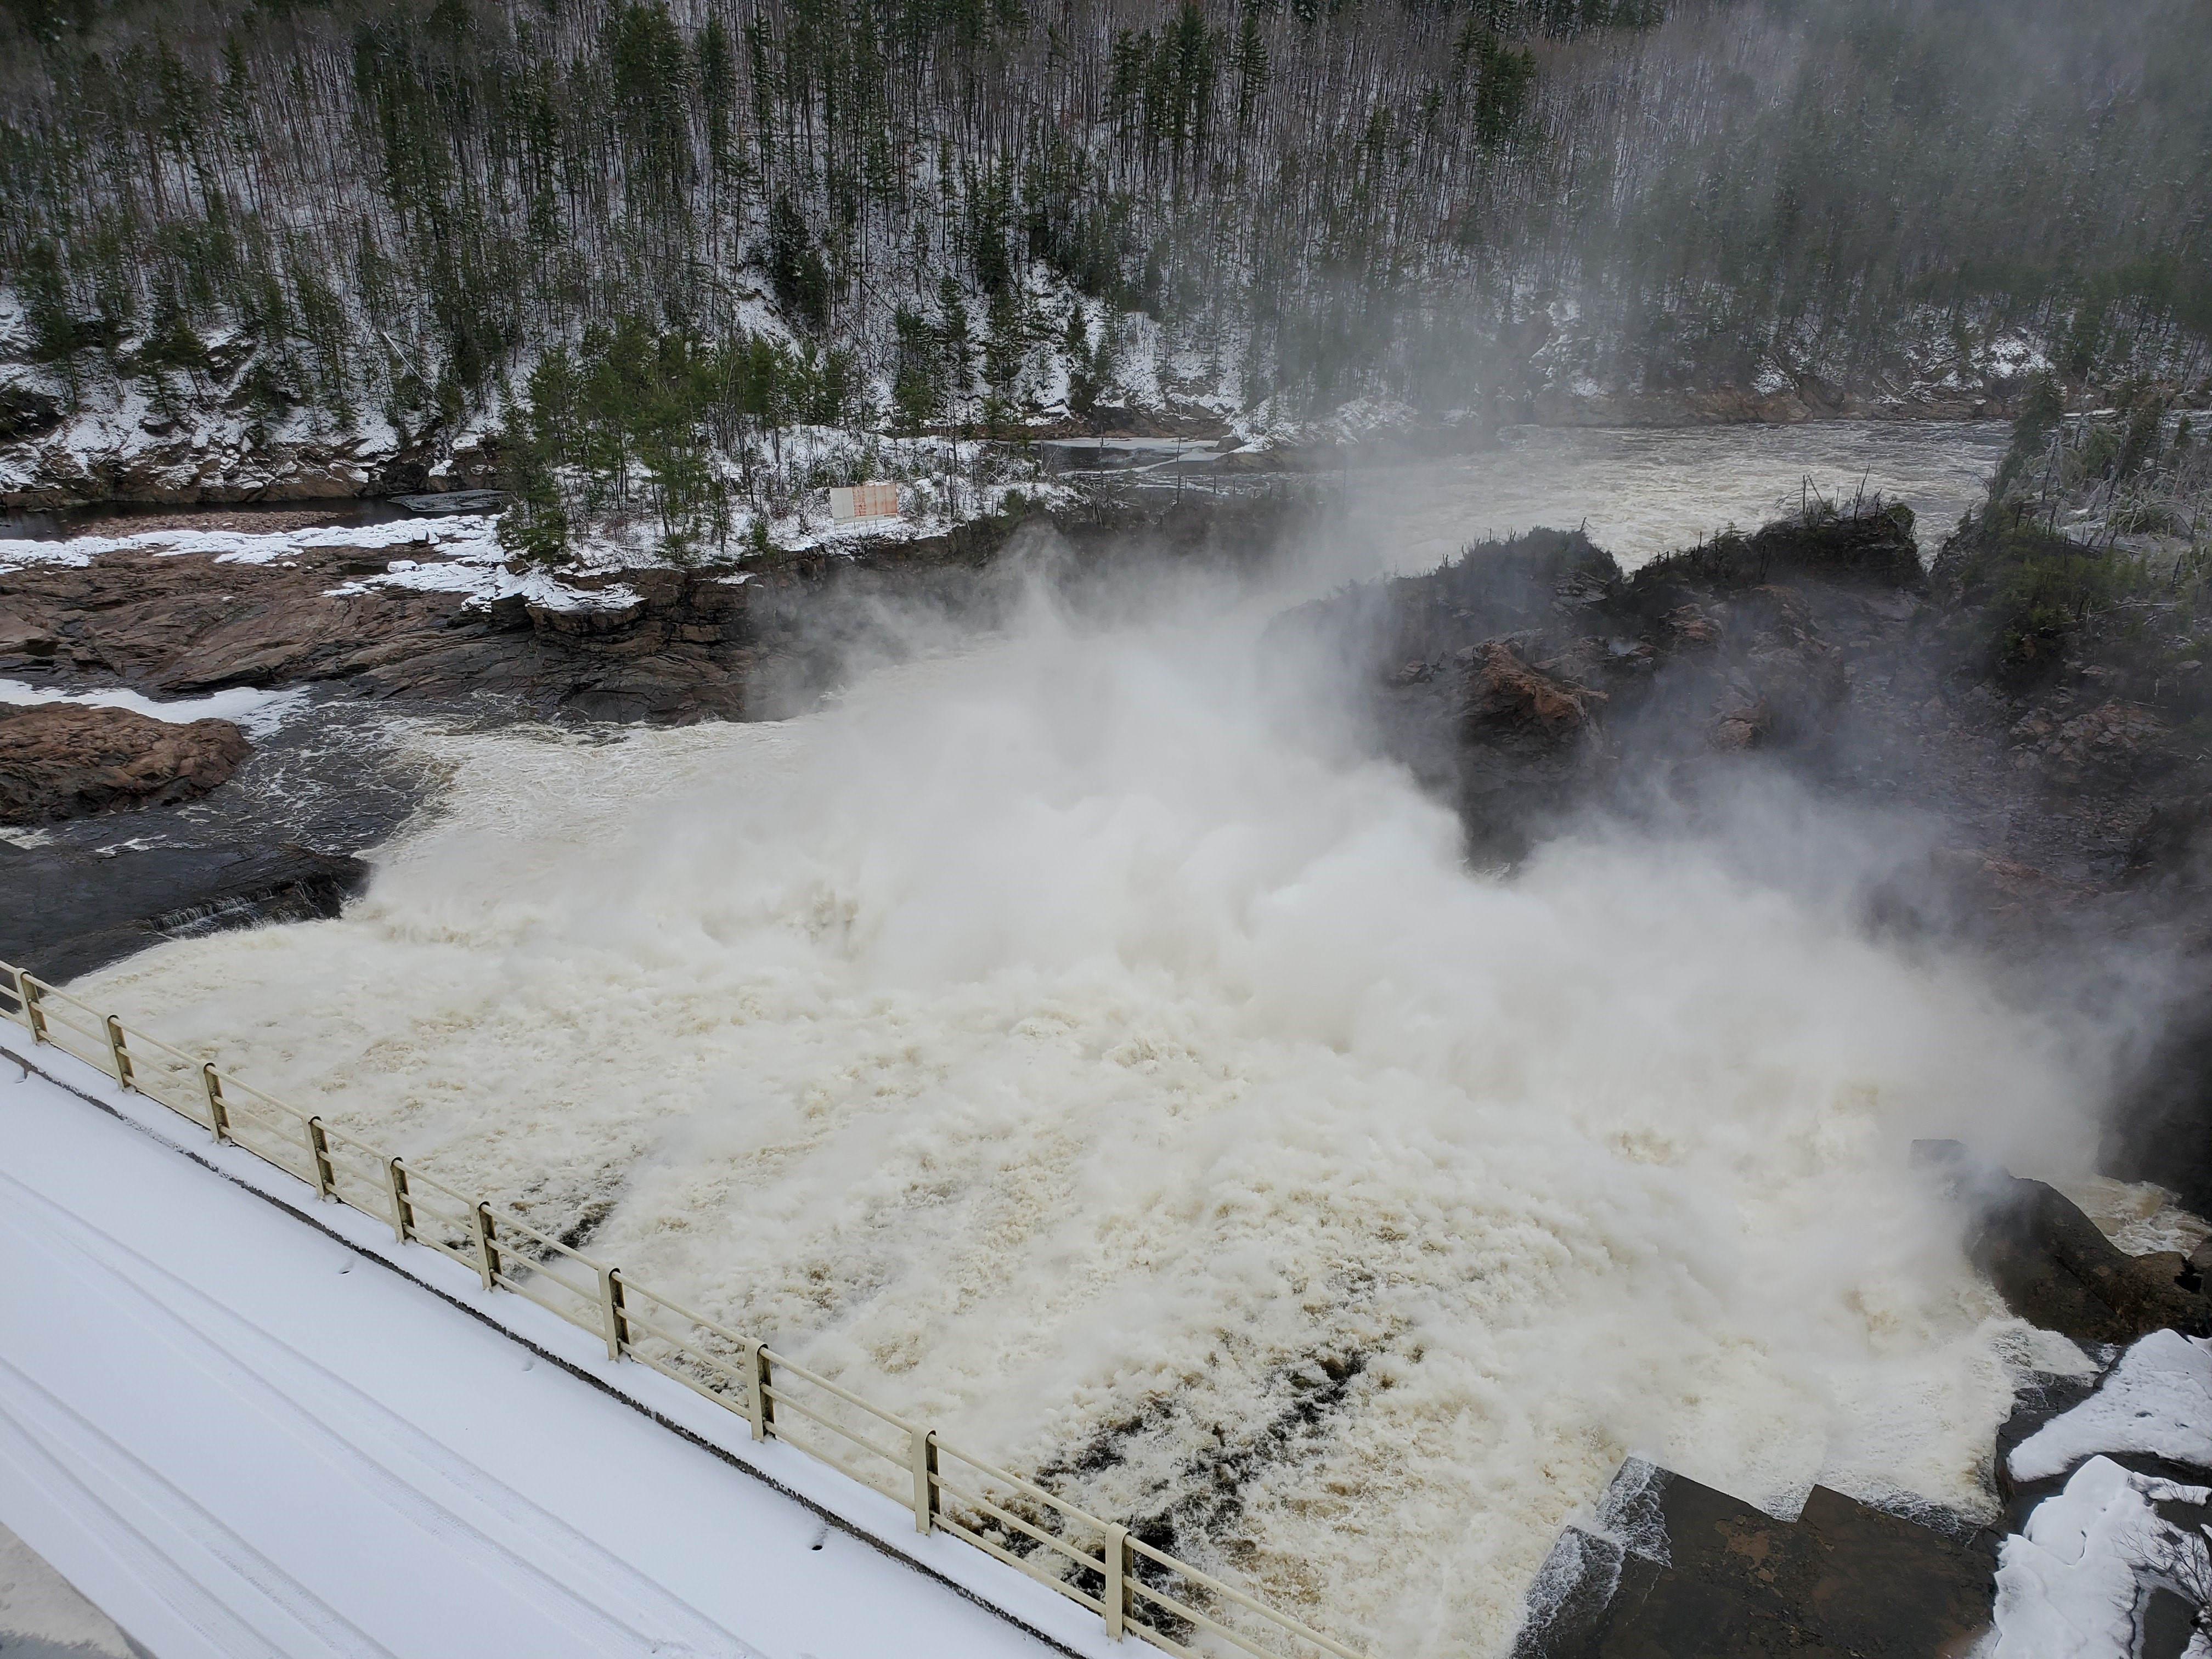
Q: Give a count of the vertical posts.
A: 10